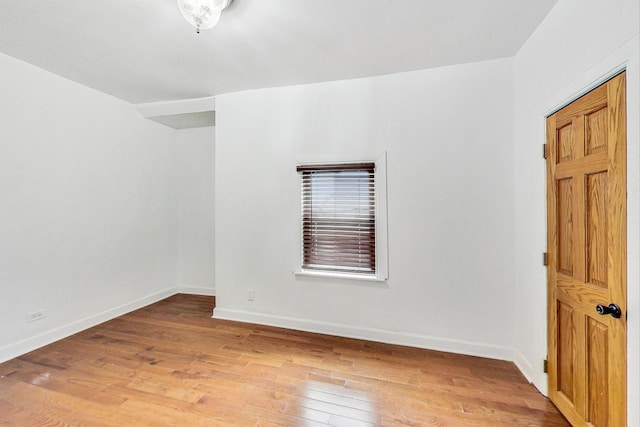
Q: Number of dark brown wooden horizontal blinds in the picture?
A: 1